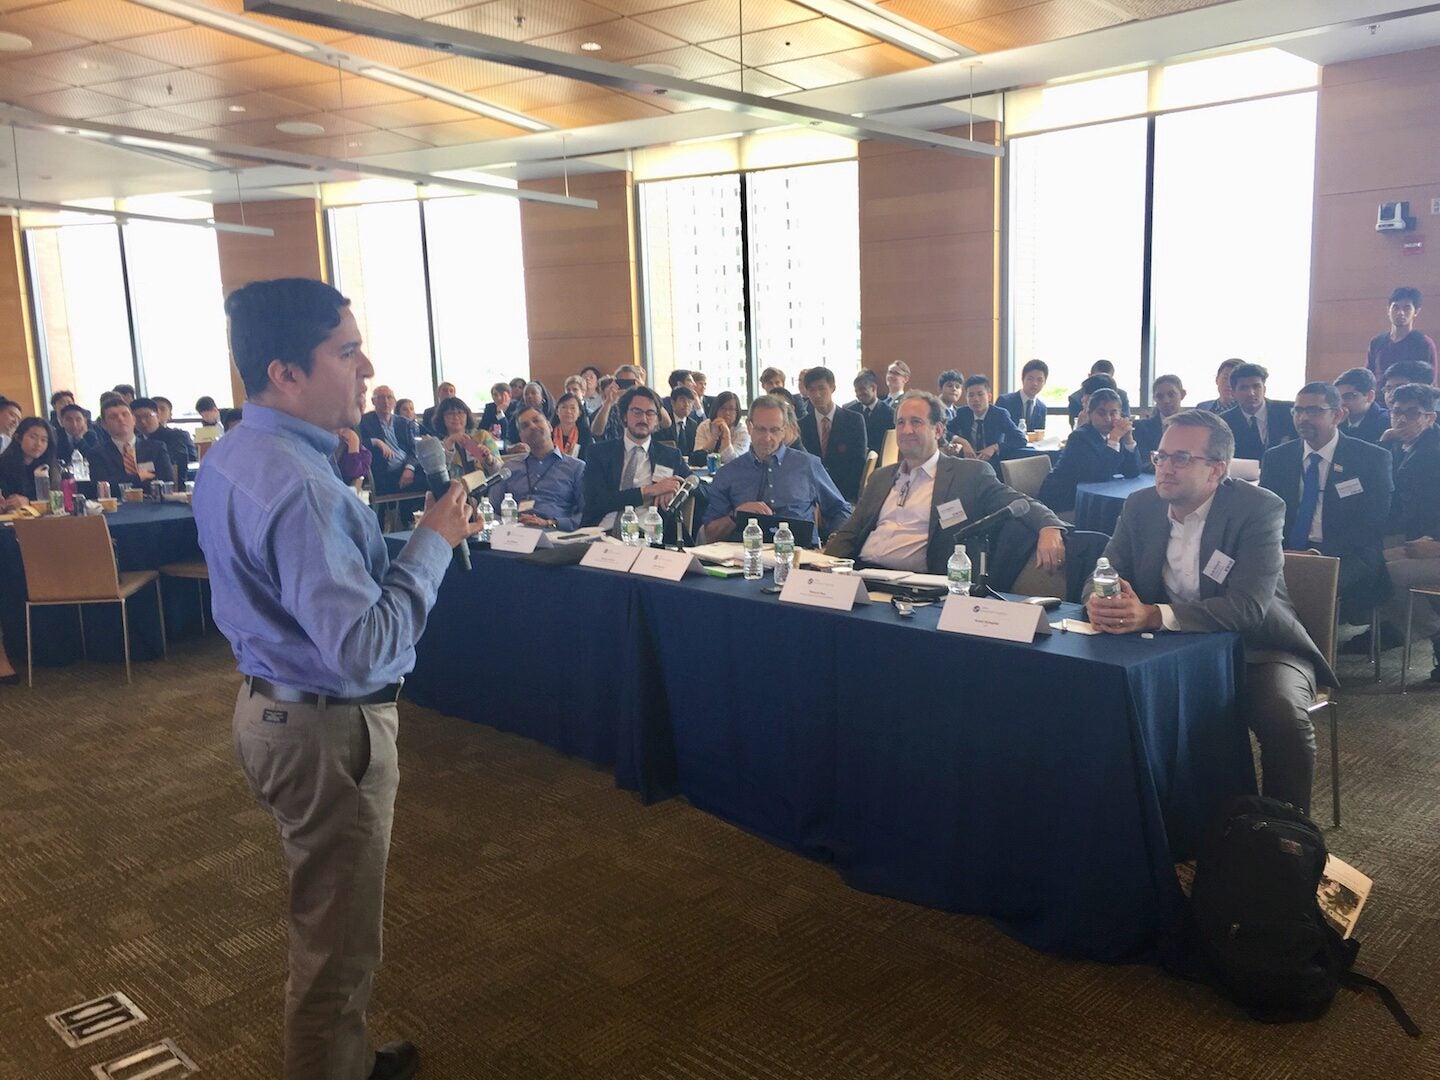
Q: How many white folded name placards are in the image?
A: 5